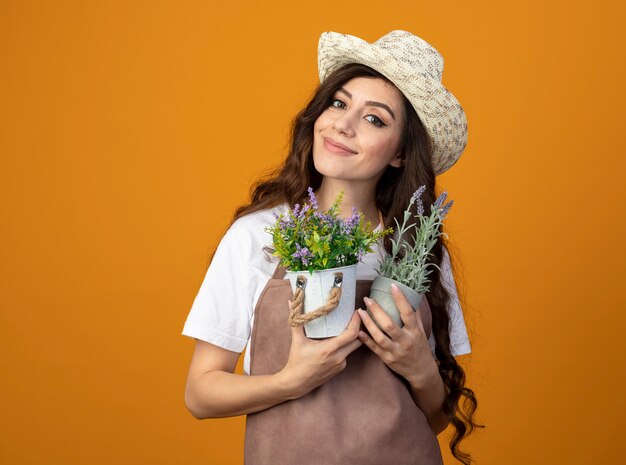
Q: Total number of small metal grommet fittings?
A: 2